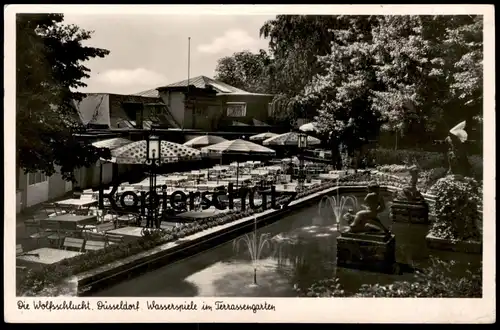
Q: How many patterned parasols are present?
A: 2